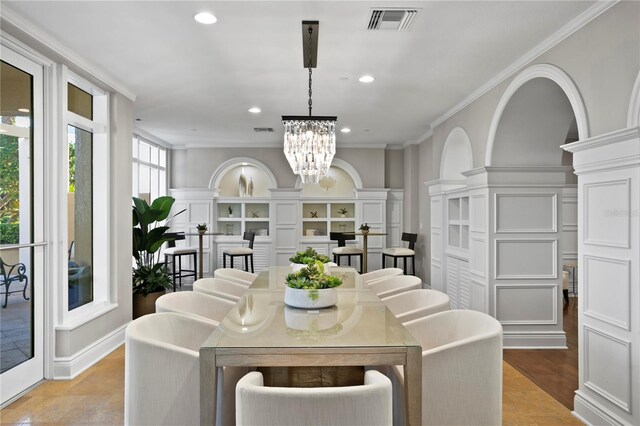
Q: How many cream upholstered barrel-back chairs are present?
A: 9